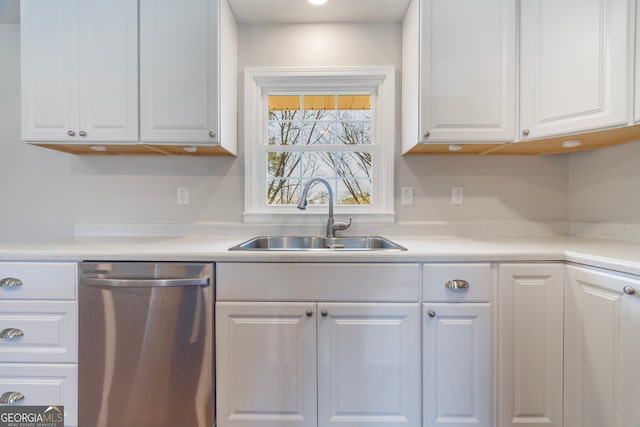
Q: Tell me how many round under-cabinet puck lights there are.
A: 4